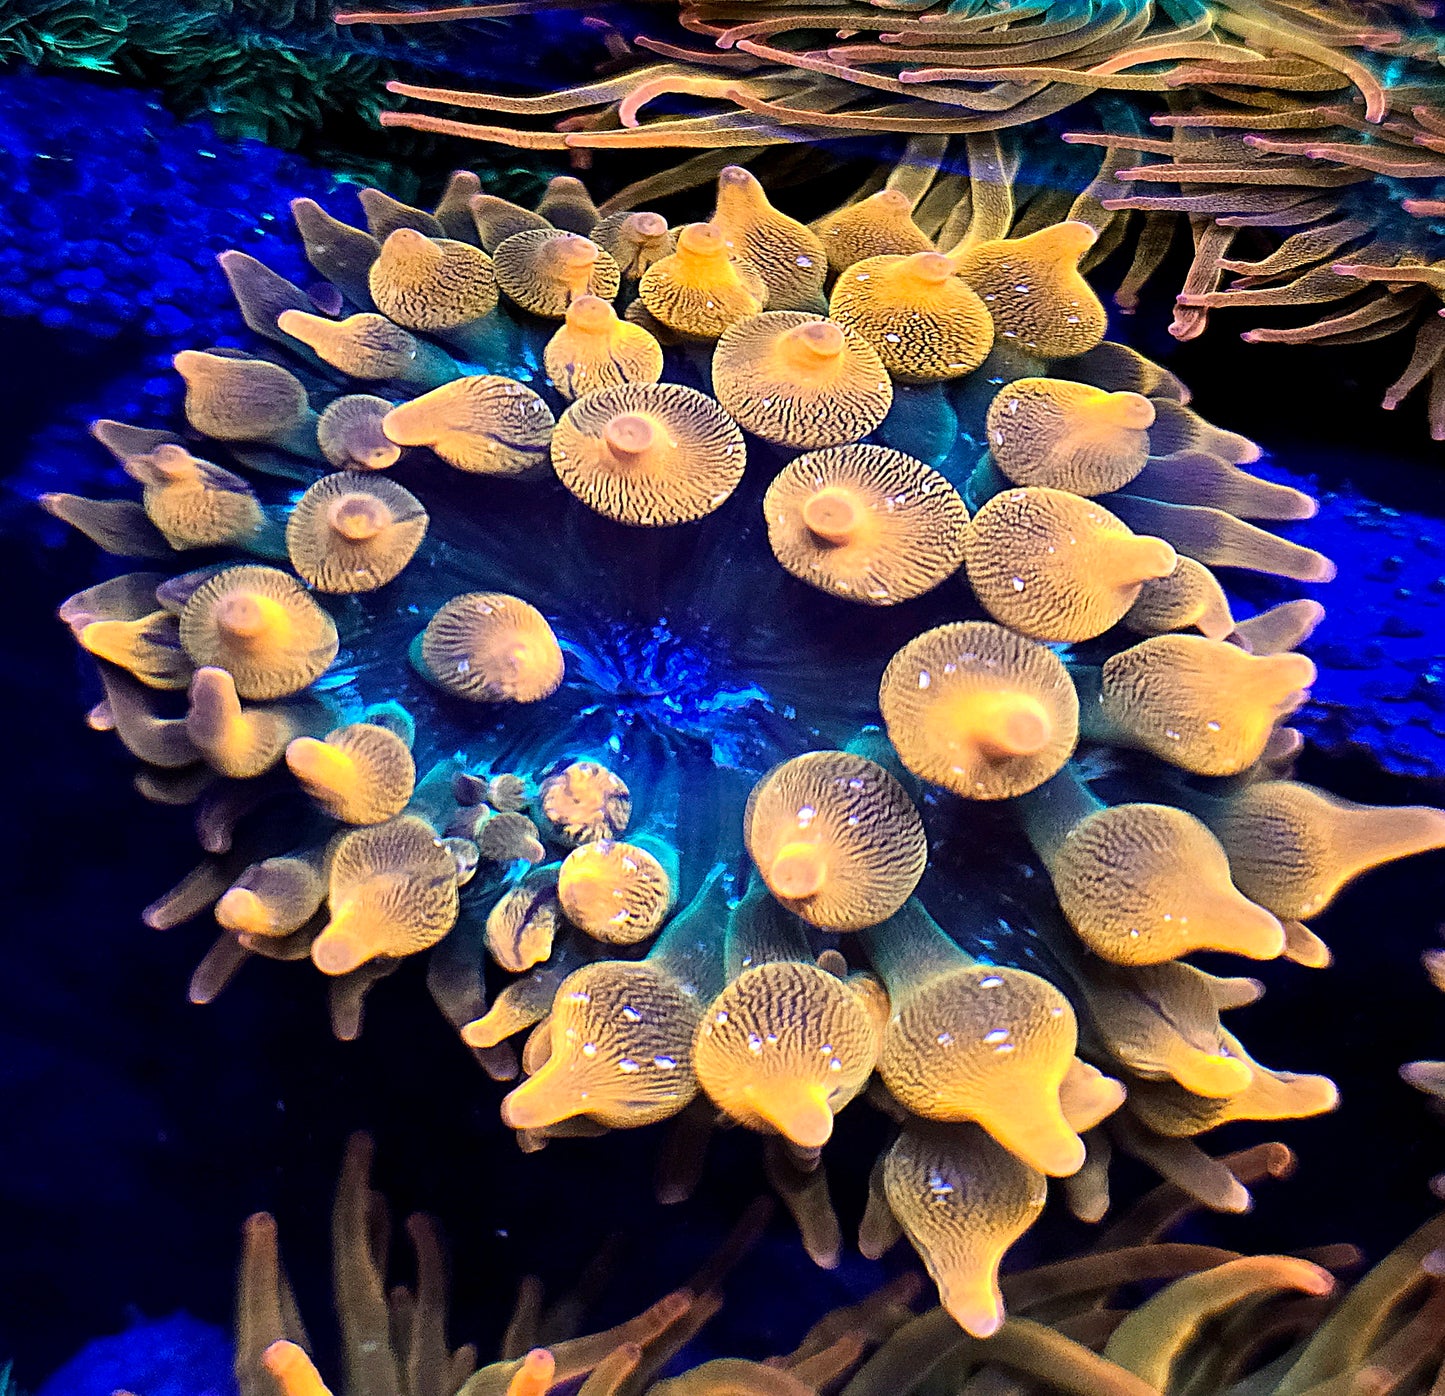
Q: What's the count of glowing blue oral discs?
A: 1